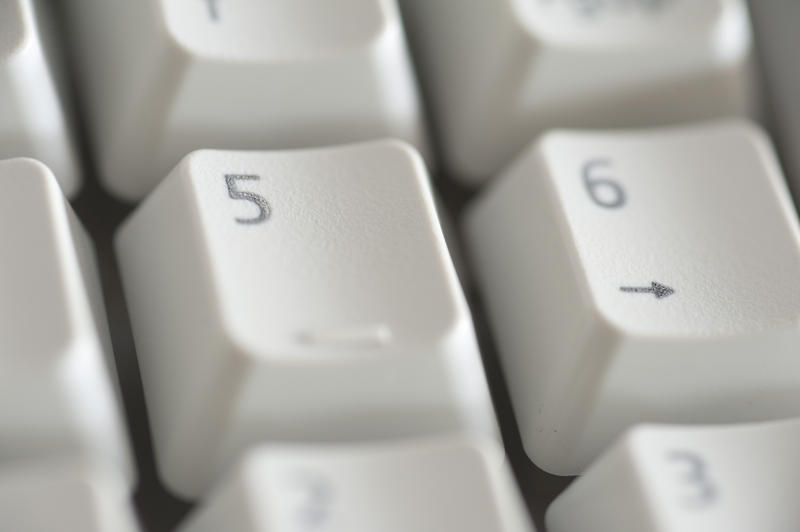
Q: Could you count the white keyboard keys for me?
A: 9